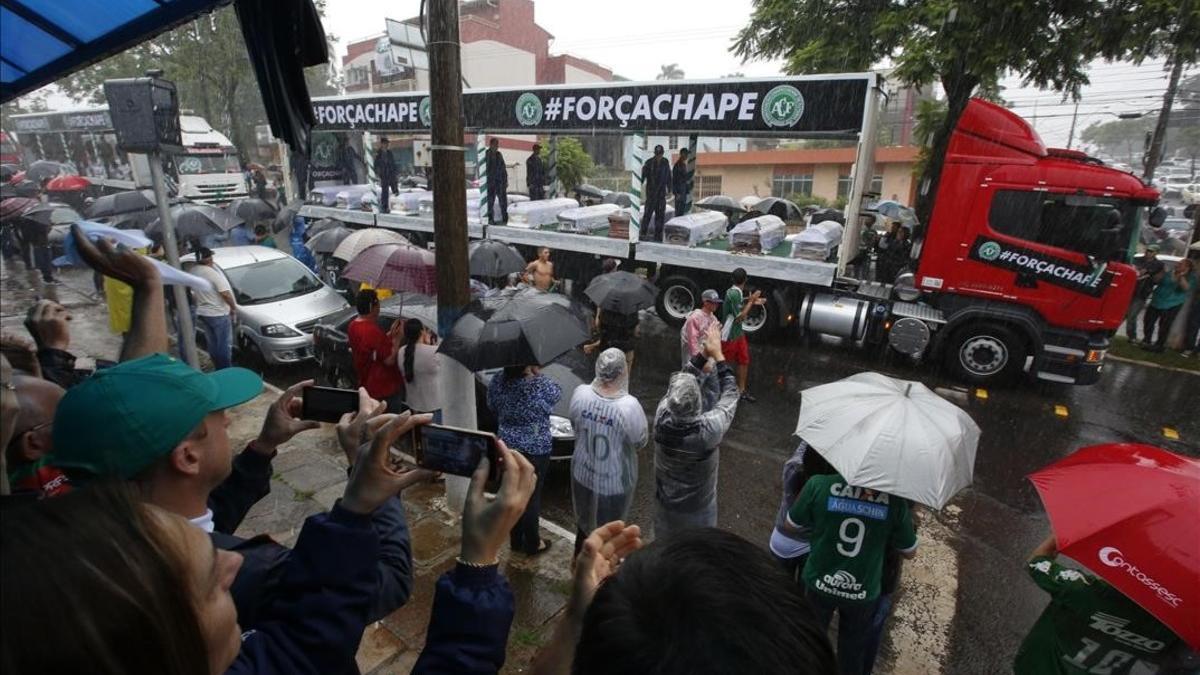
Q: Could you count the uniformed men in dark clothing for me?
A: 6